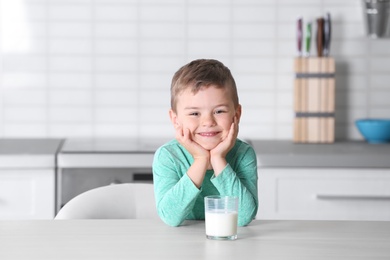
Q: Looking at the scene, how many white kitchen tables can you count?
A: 1